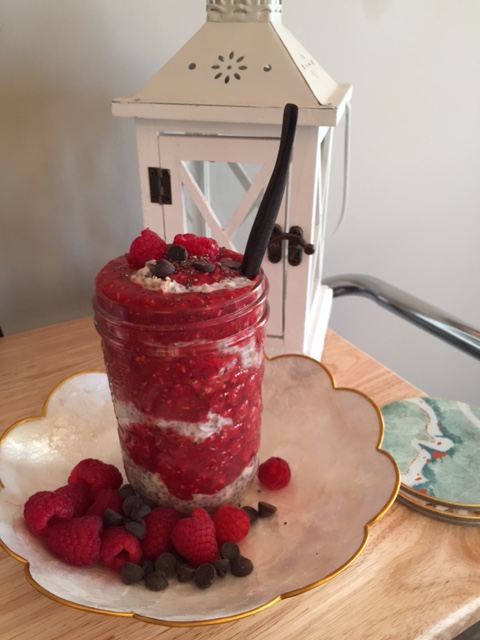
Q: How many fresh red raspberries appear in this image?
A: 12